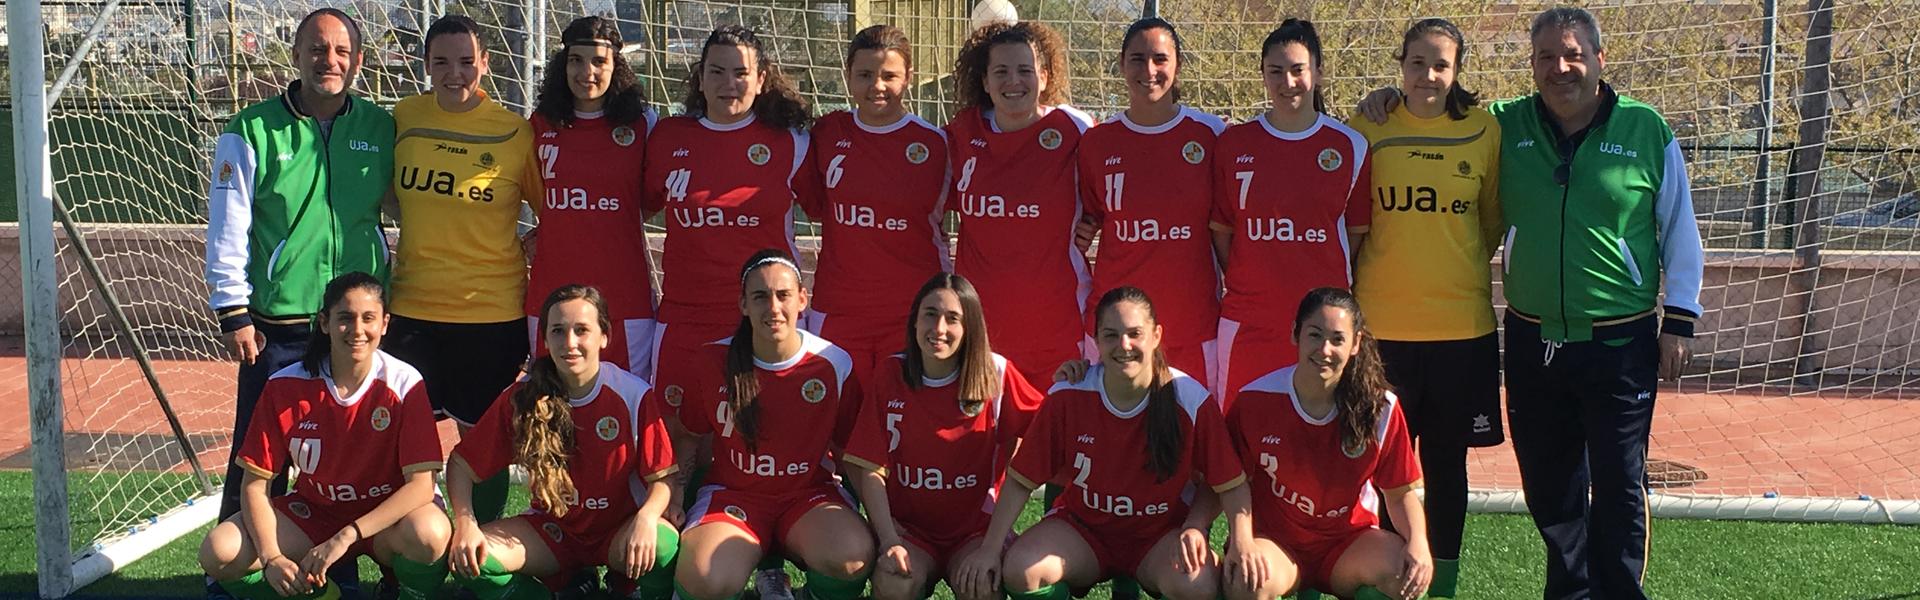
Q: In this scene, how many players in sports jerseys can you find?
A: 14